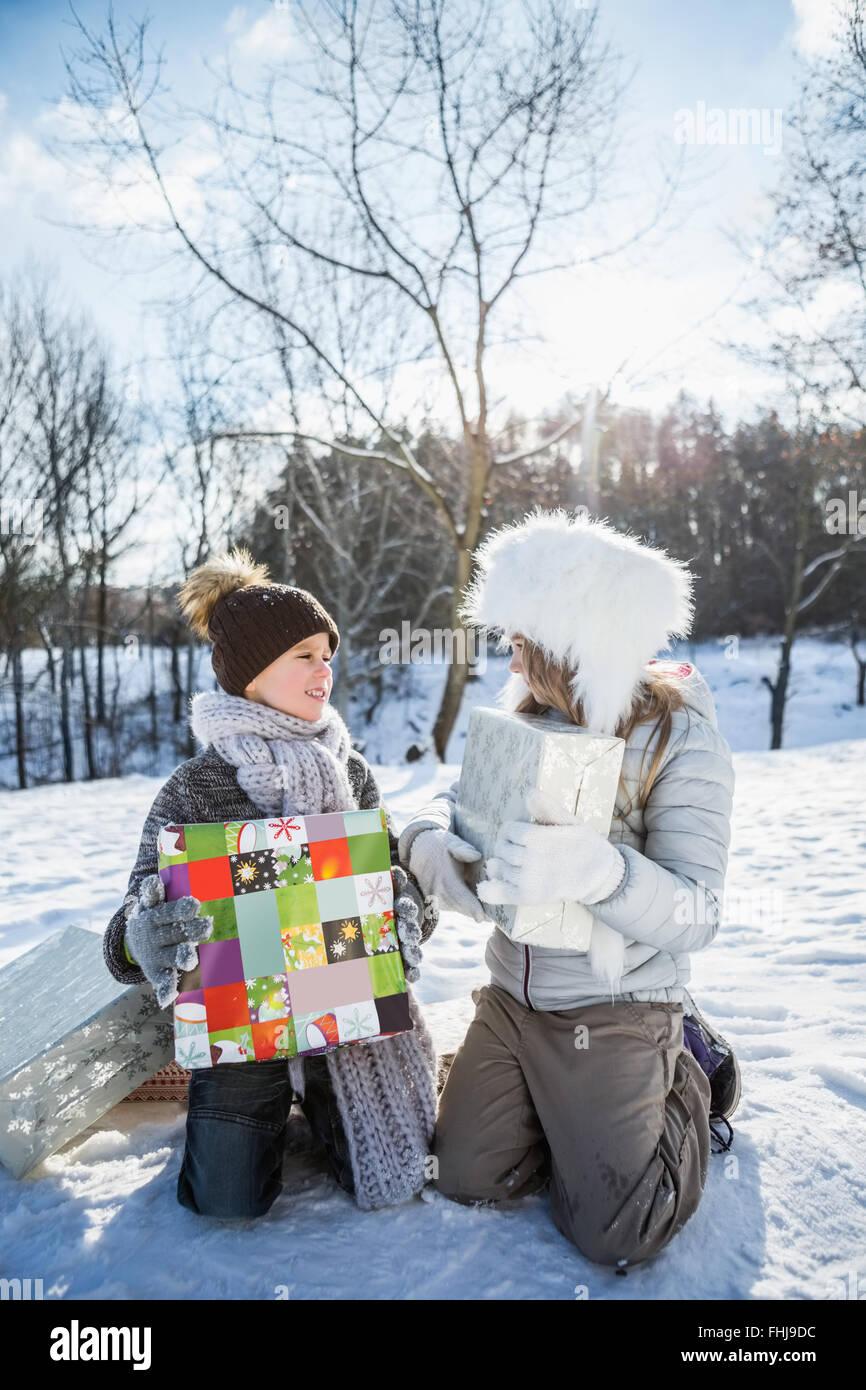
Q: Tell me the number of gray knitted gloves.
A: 2